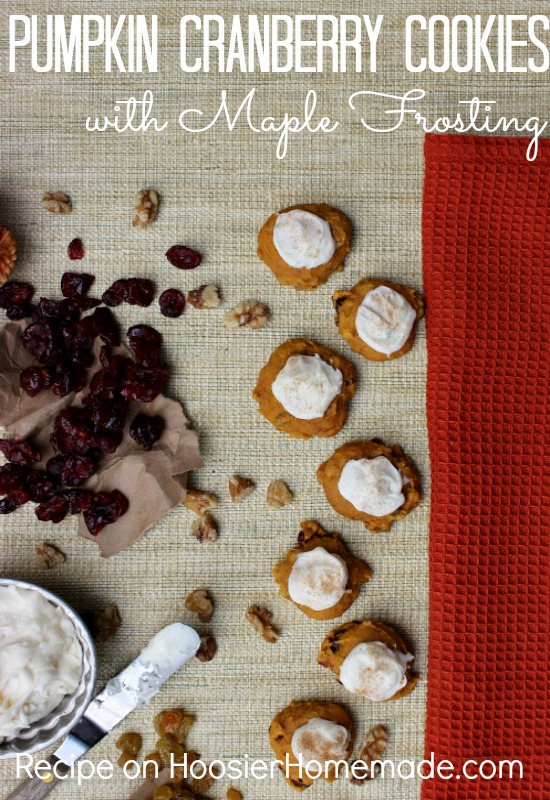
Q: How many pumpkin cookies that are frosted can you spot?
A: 7